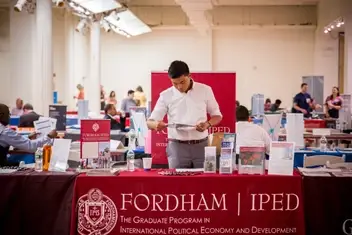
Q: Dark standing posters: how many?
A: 1